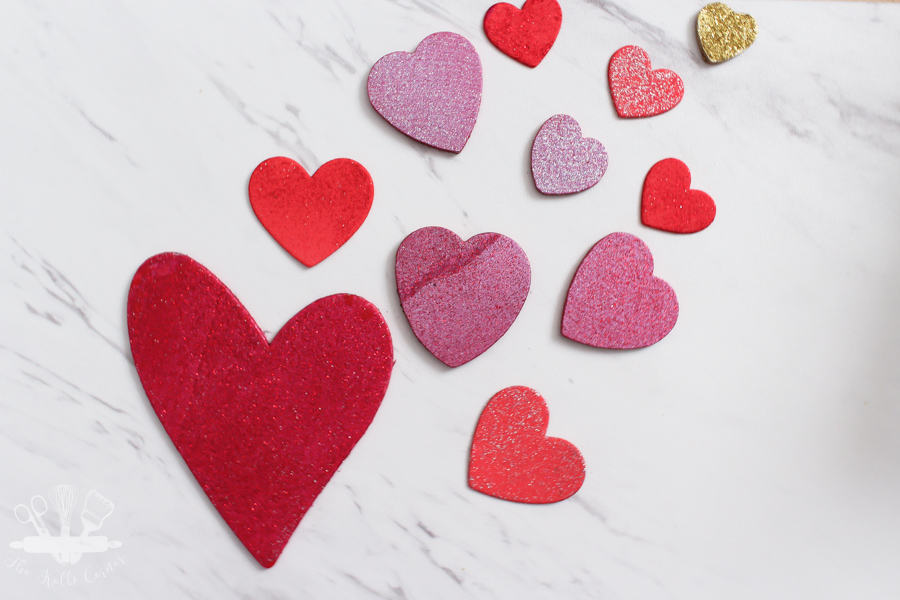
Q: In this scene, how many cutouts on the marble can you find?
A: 11